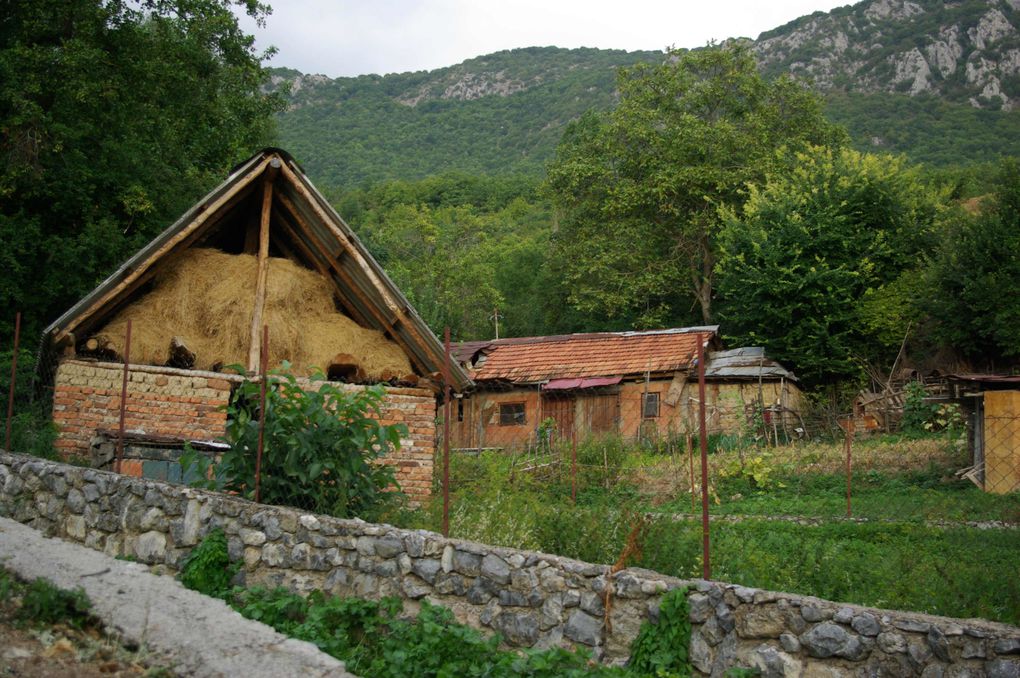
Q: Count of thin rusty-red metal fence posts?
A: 8